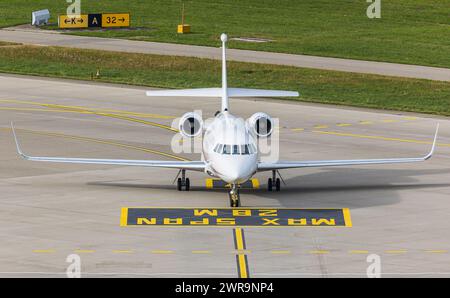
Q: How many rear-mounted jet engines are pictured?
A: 2